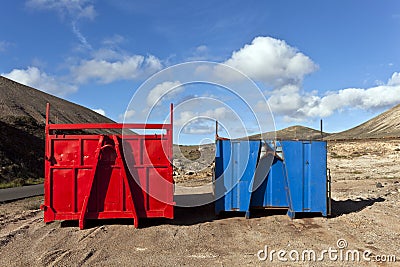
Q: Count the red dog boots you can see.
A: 0